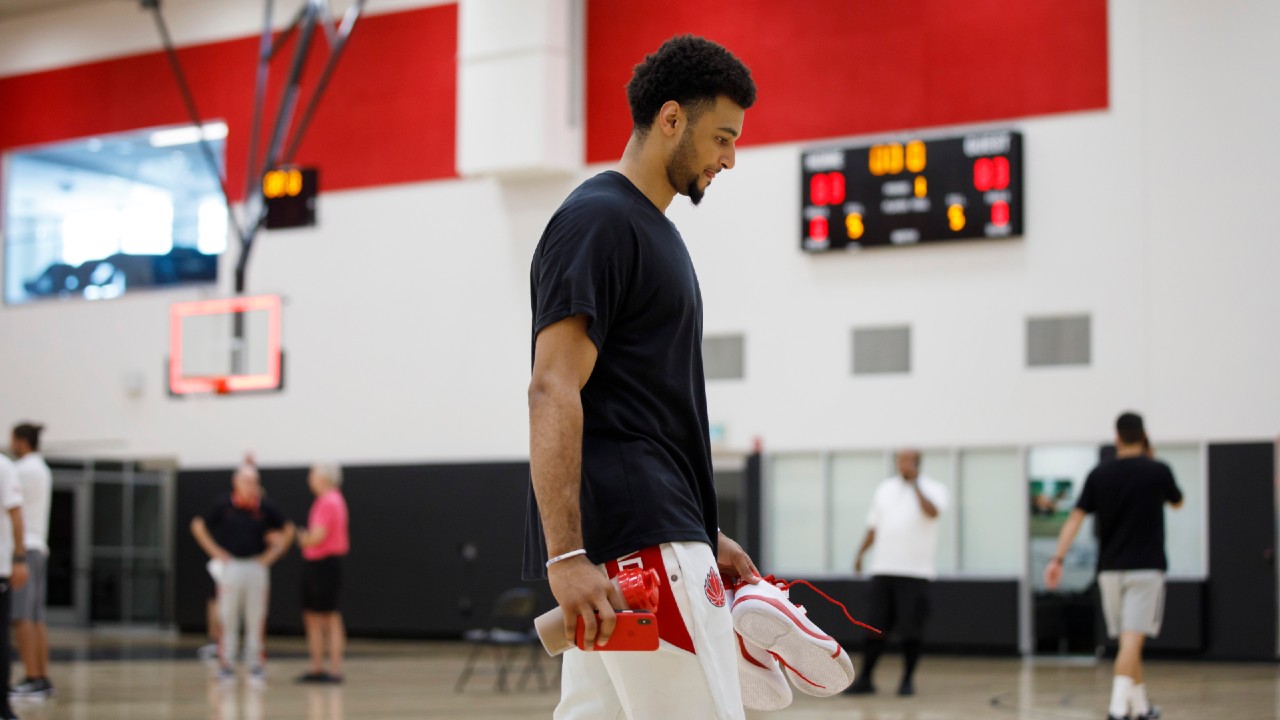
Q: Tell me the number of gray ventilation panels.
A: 3